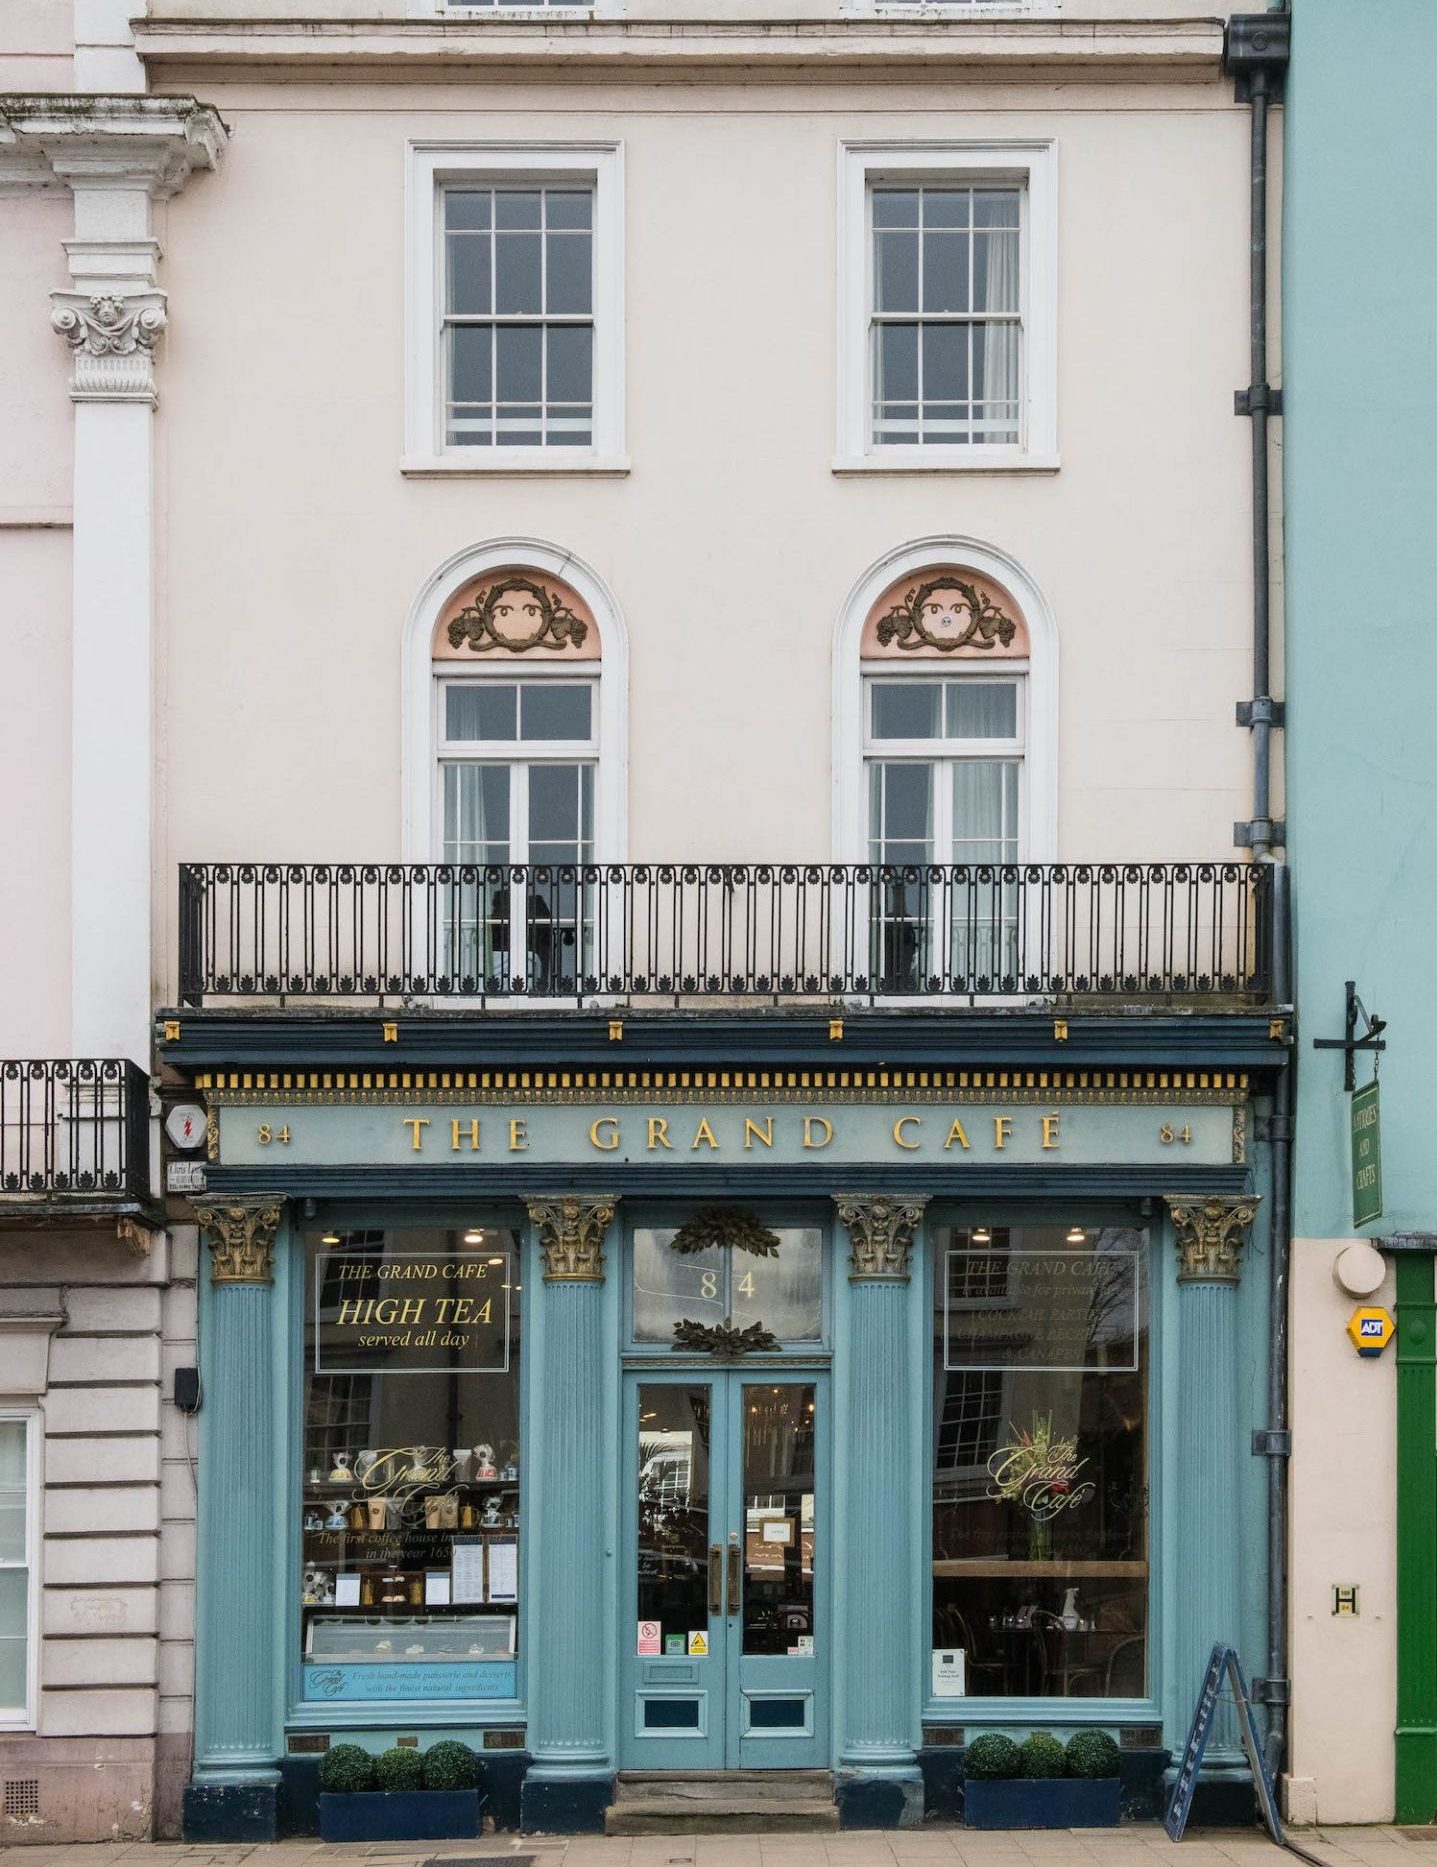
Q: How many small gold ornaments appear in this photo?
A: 6